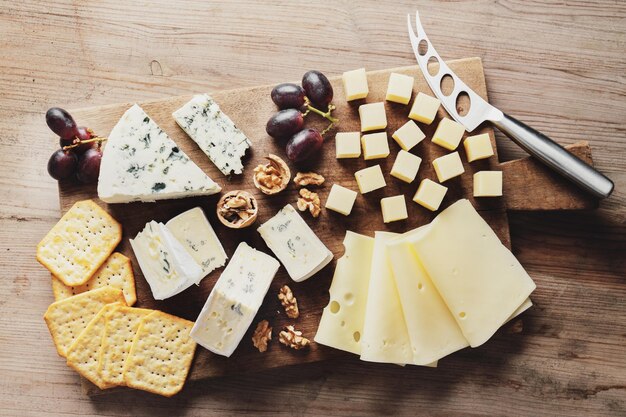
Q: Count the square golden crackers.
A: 6